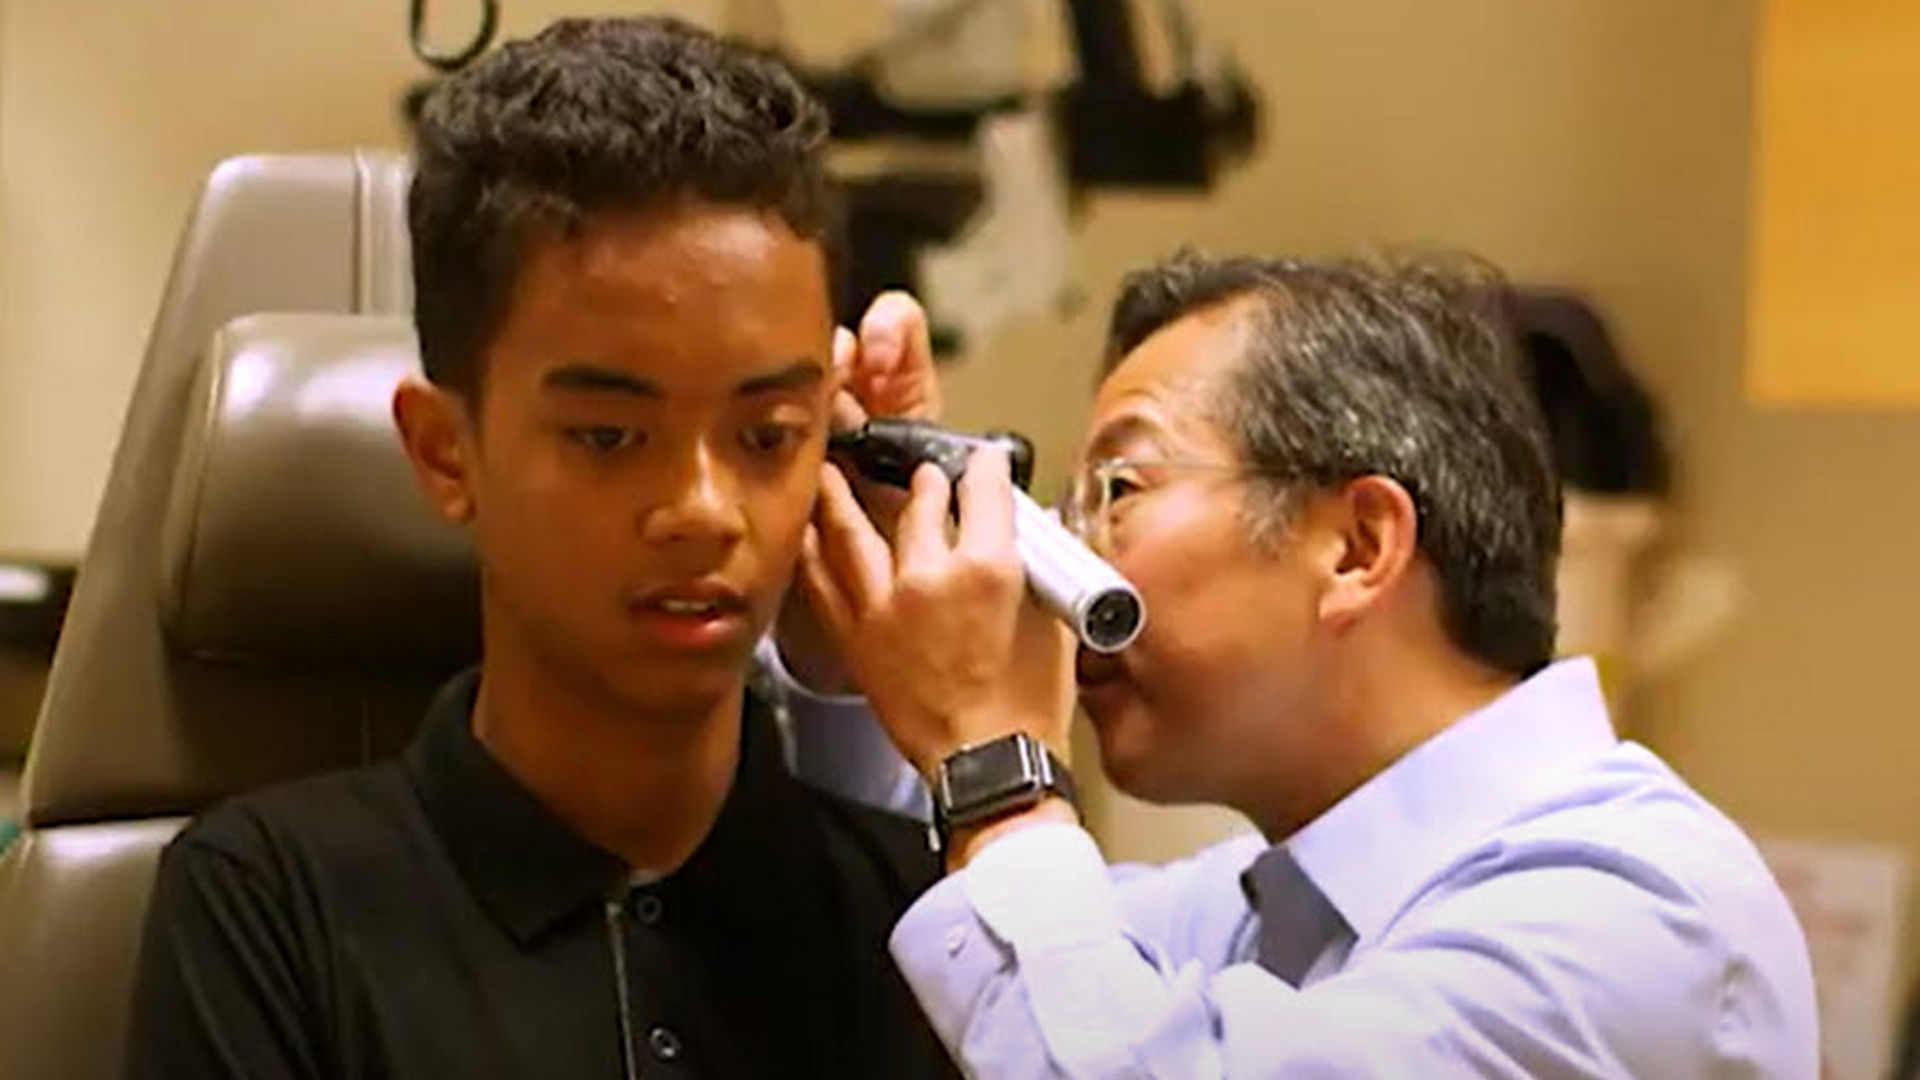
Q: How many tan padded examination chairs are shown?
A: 1